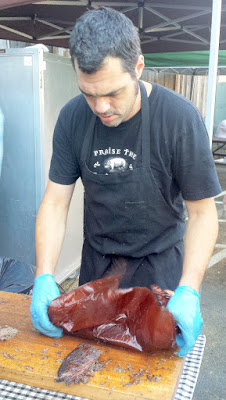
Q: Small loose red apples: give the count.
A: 0